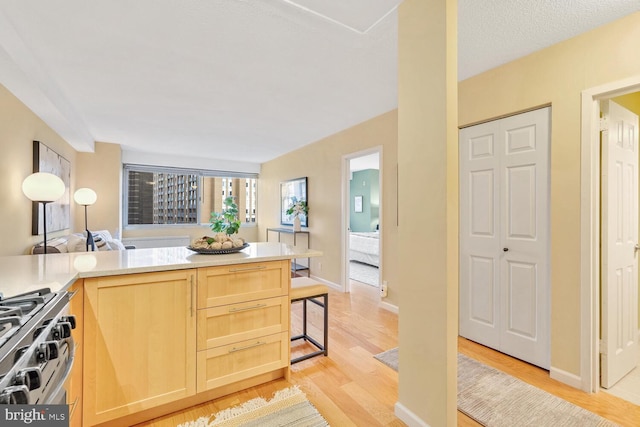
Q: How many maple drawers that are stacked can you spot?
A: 3